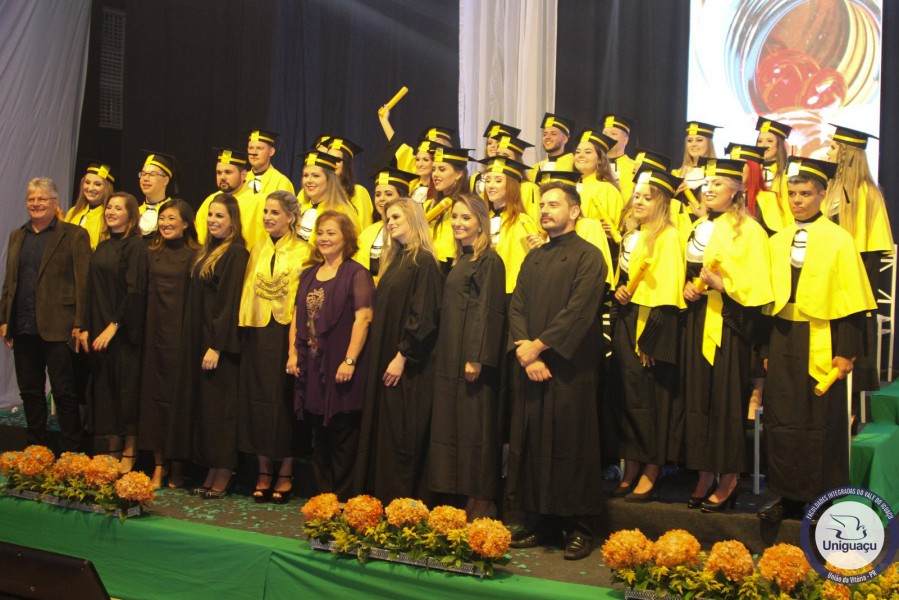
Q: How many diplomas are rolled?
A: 8